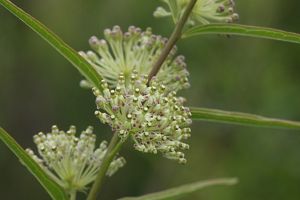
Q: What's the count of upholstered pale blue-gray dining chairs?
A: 0